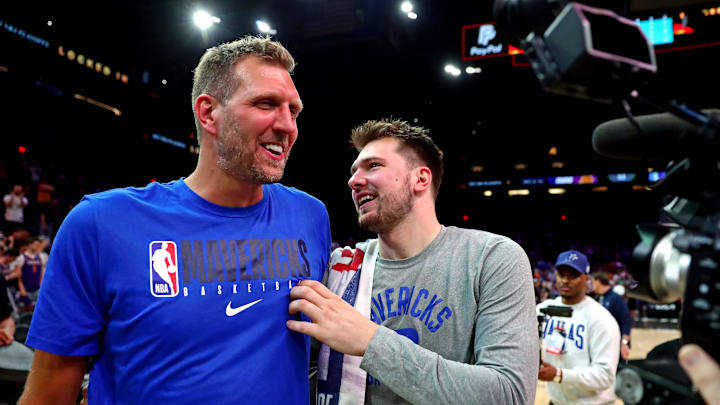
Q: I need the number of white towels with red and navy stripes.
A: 1